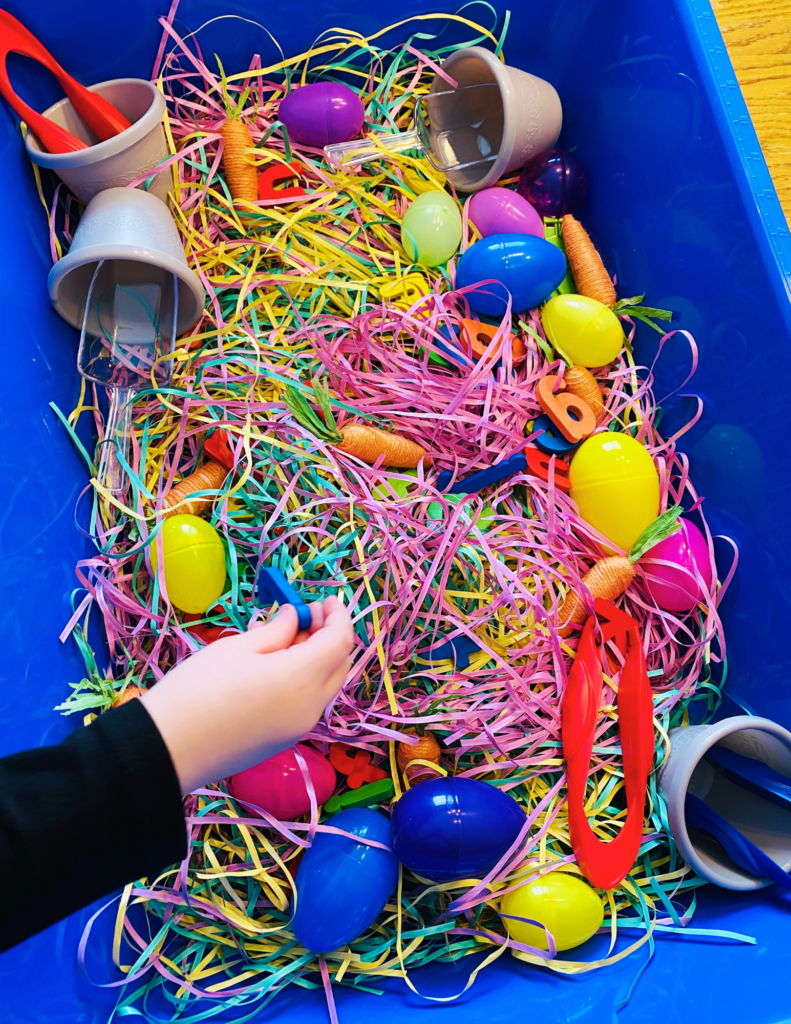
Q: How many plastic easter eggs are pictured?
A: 13